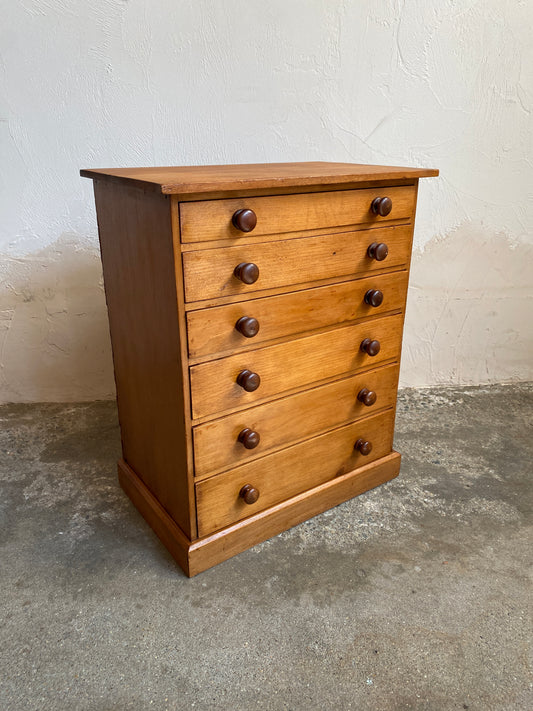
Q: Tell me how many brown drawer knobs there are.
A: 12